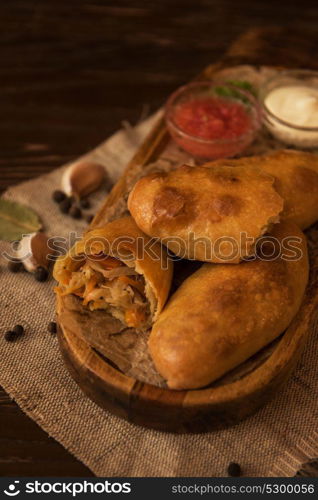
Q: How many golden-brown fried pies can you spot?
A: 4